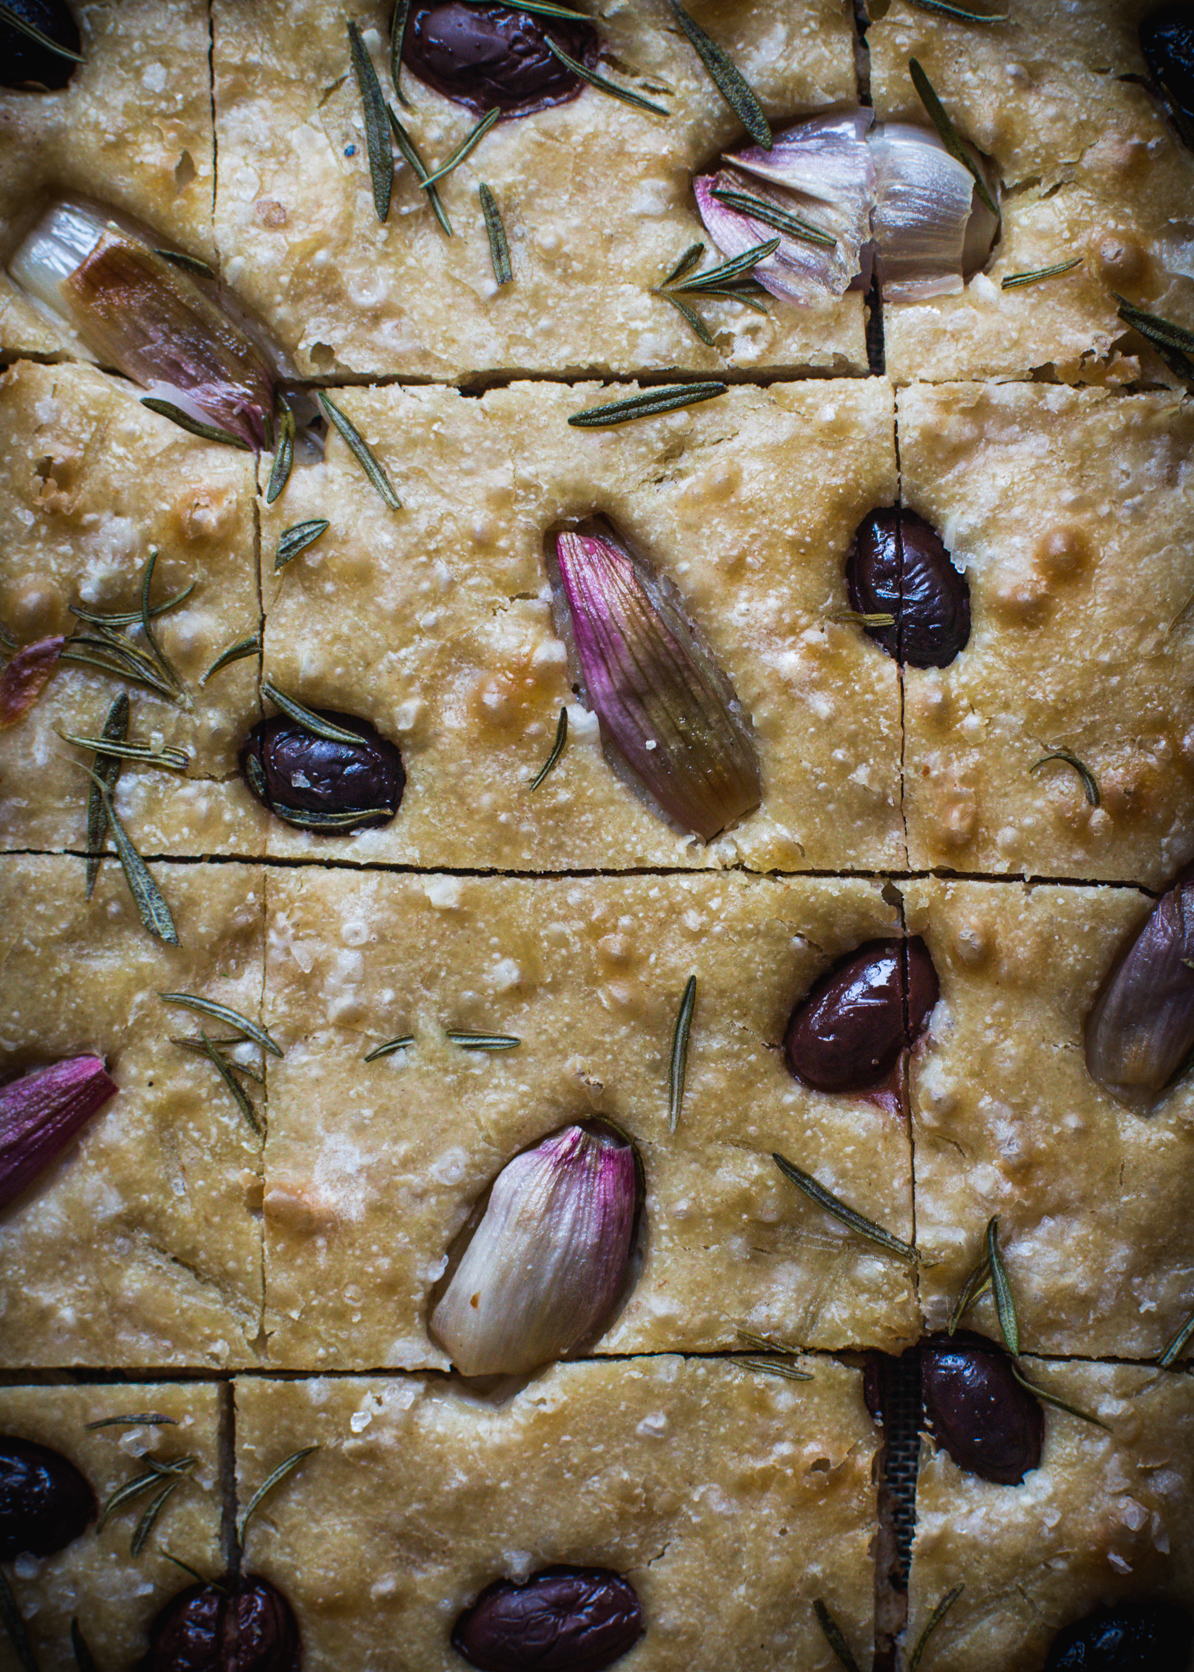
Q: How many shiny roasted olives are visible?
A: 11